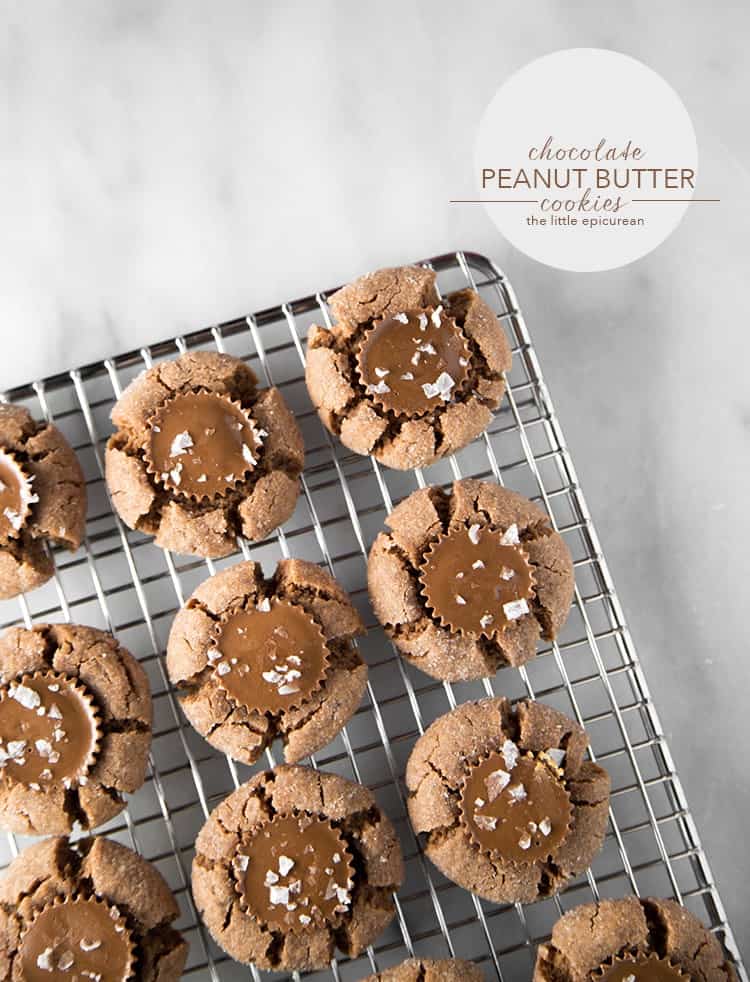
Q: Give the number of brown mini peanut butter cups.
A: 10